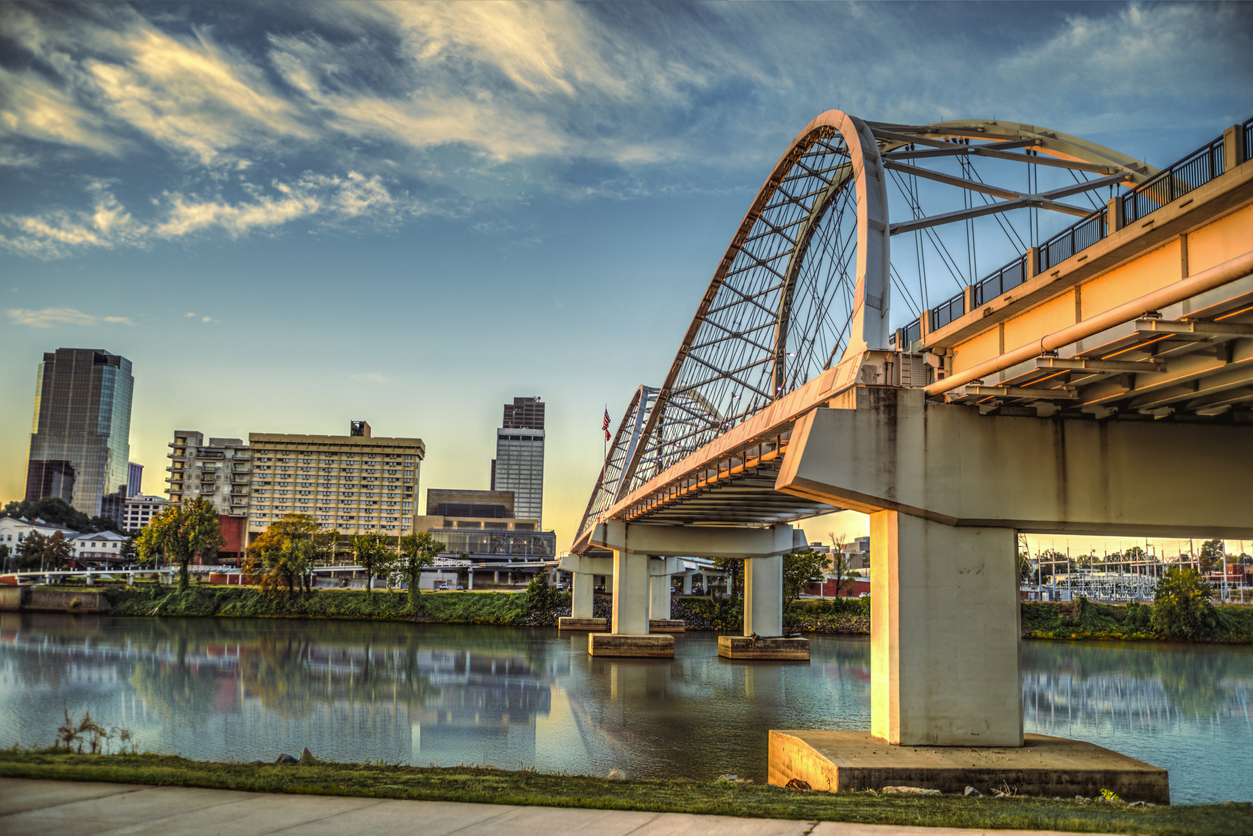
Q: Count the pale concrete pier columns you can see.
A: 5